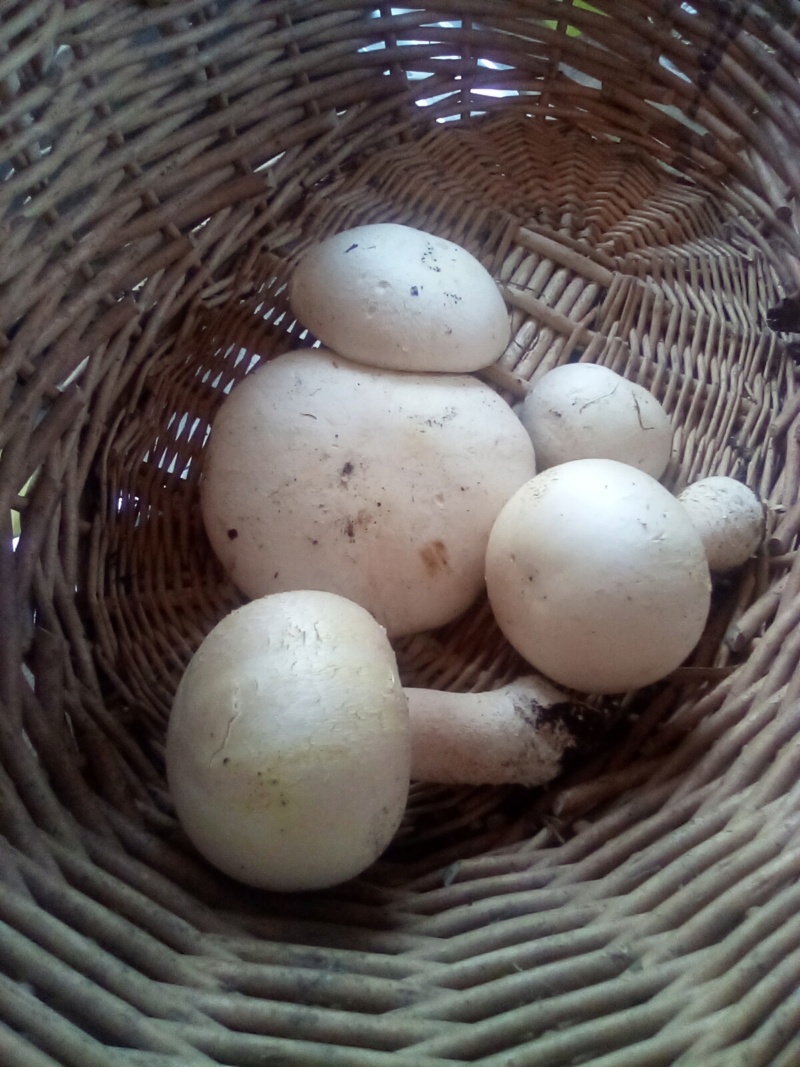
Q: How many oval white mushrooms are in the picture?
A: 5